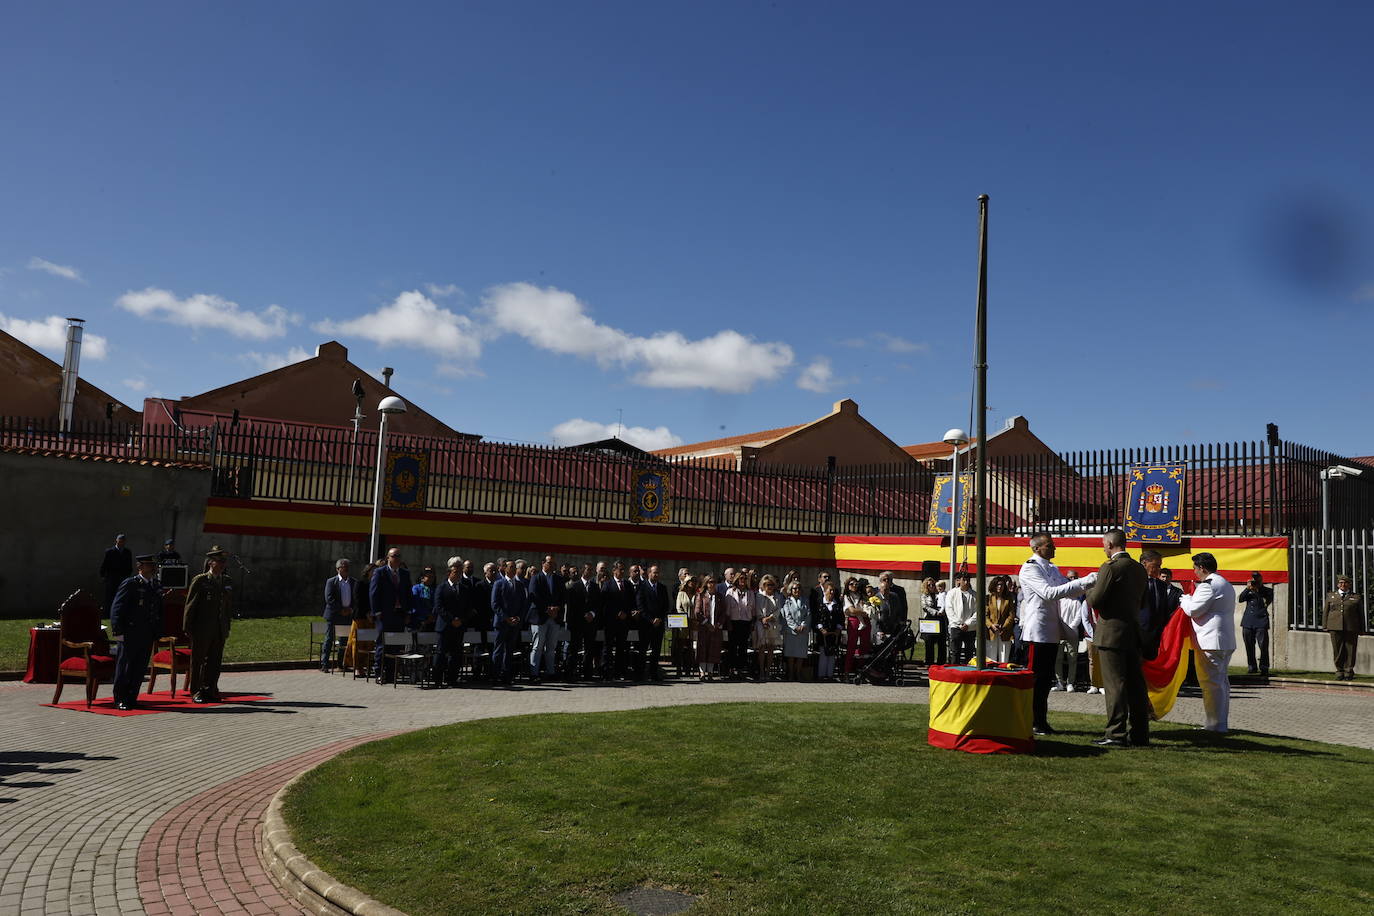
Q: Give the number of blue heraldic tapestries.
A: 4